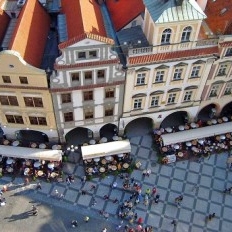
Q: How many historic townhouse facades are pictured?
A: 4